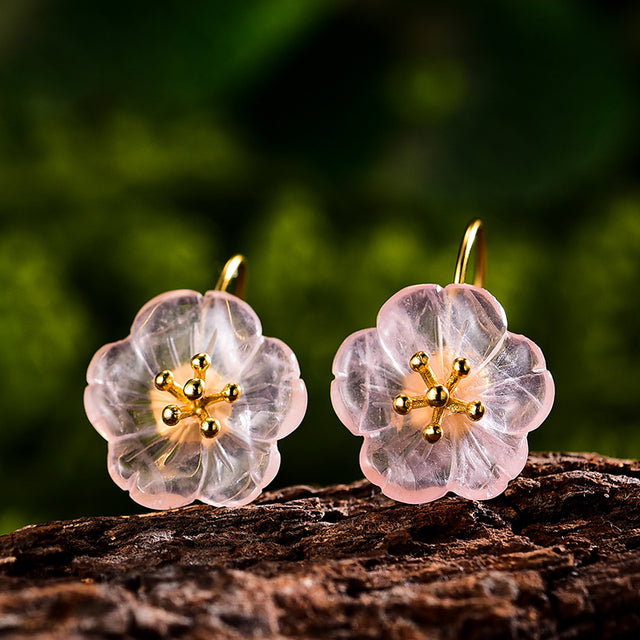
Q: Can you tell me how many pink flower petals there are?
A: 10